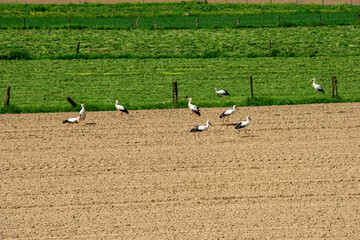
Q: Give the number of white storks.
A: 9